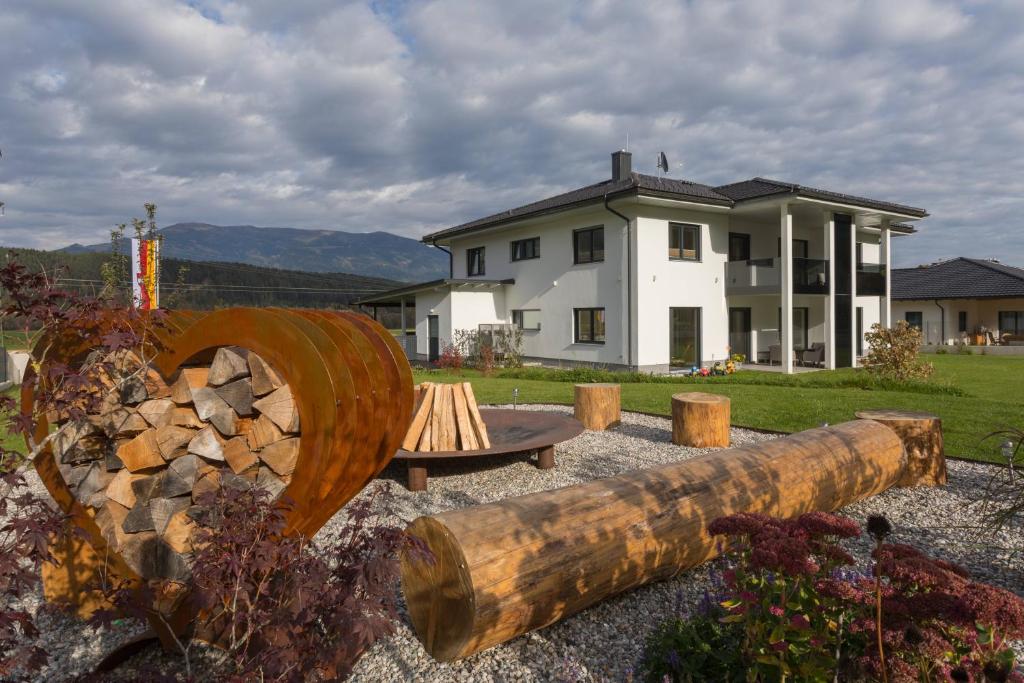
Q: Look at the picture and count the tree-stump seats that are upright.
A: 3